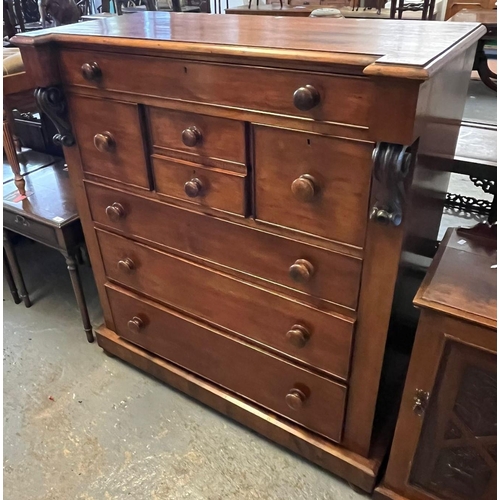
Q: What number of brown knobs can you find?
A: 12